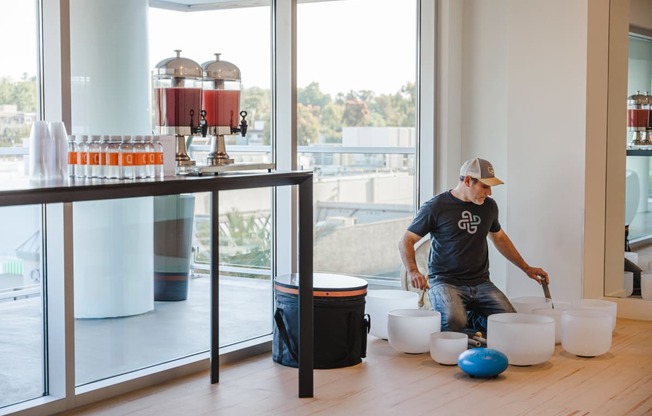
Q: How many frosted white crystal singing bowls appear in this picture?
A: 8